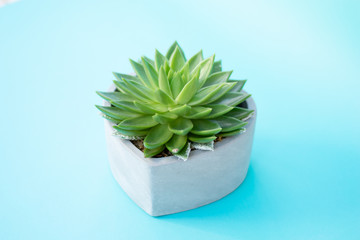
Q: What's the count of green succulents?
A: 1